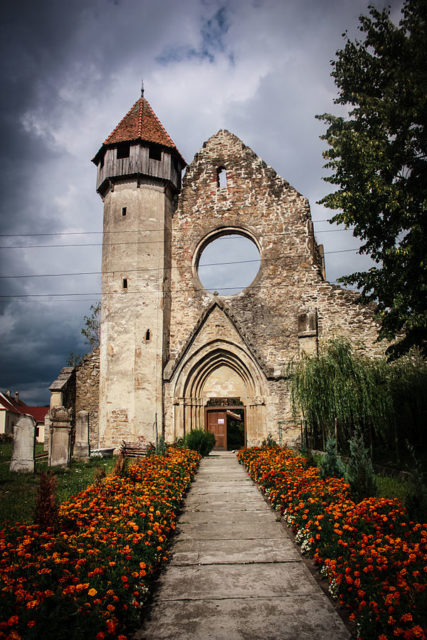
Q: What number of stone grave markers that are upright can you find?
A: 3